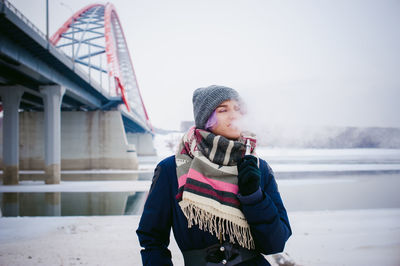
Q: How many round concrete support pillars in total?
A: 2